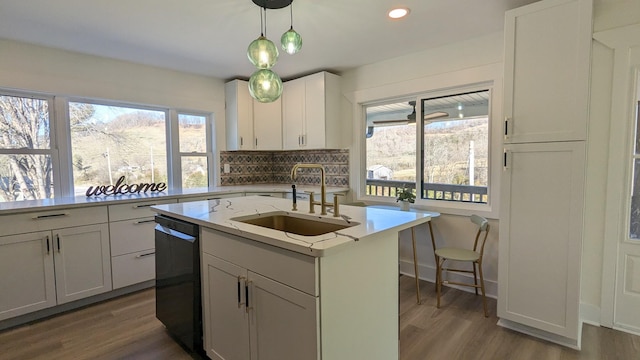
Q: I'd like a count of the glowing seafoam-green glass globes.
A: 3